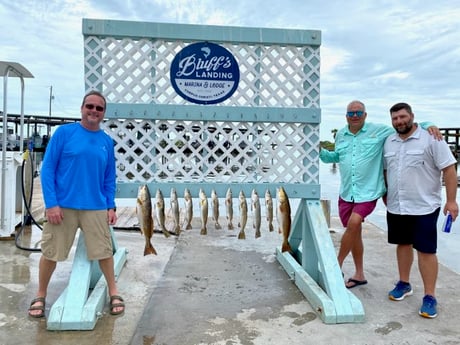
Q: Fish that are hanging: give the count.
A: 11